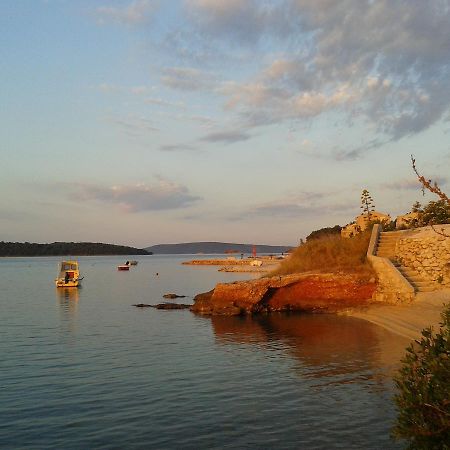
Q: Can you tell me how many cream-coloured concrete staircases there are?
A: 1